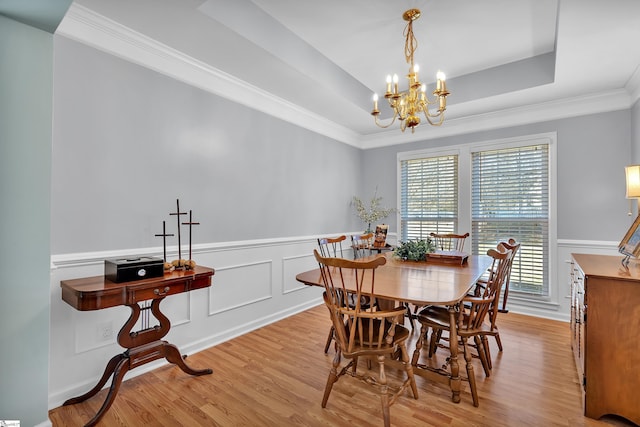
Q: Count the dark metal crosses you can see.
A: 3